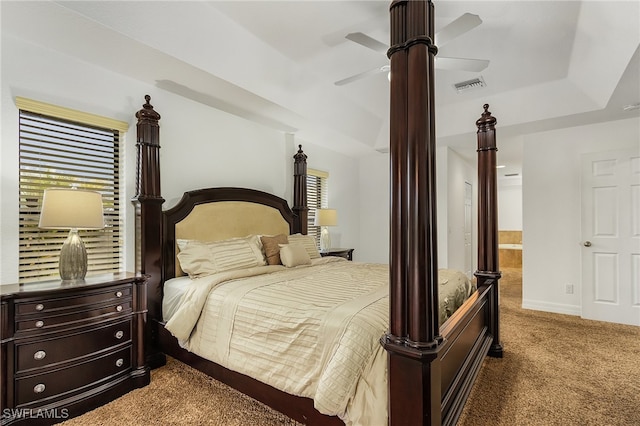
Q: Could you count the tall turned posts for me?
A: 4